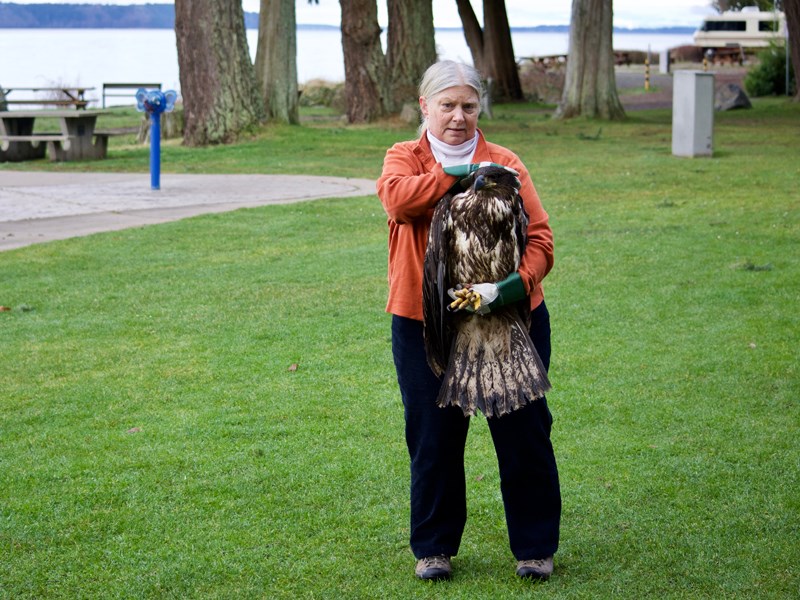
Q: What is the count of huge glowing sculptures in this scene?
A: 0